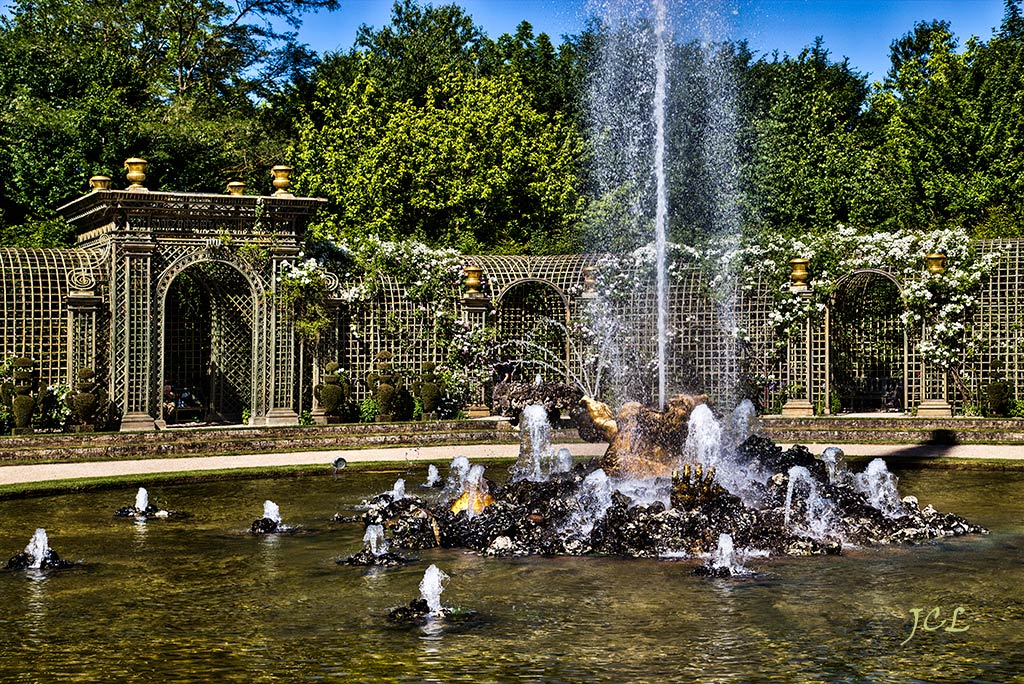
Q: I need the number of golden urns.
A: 8